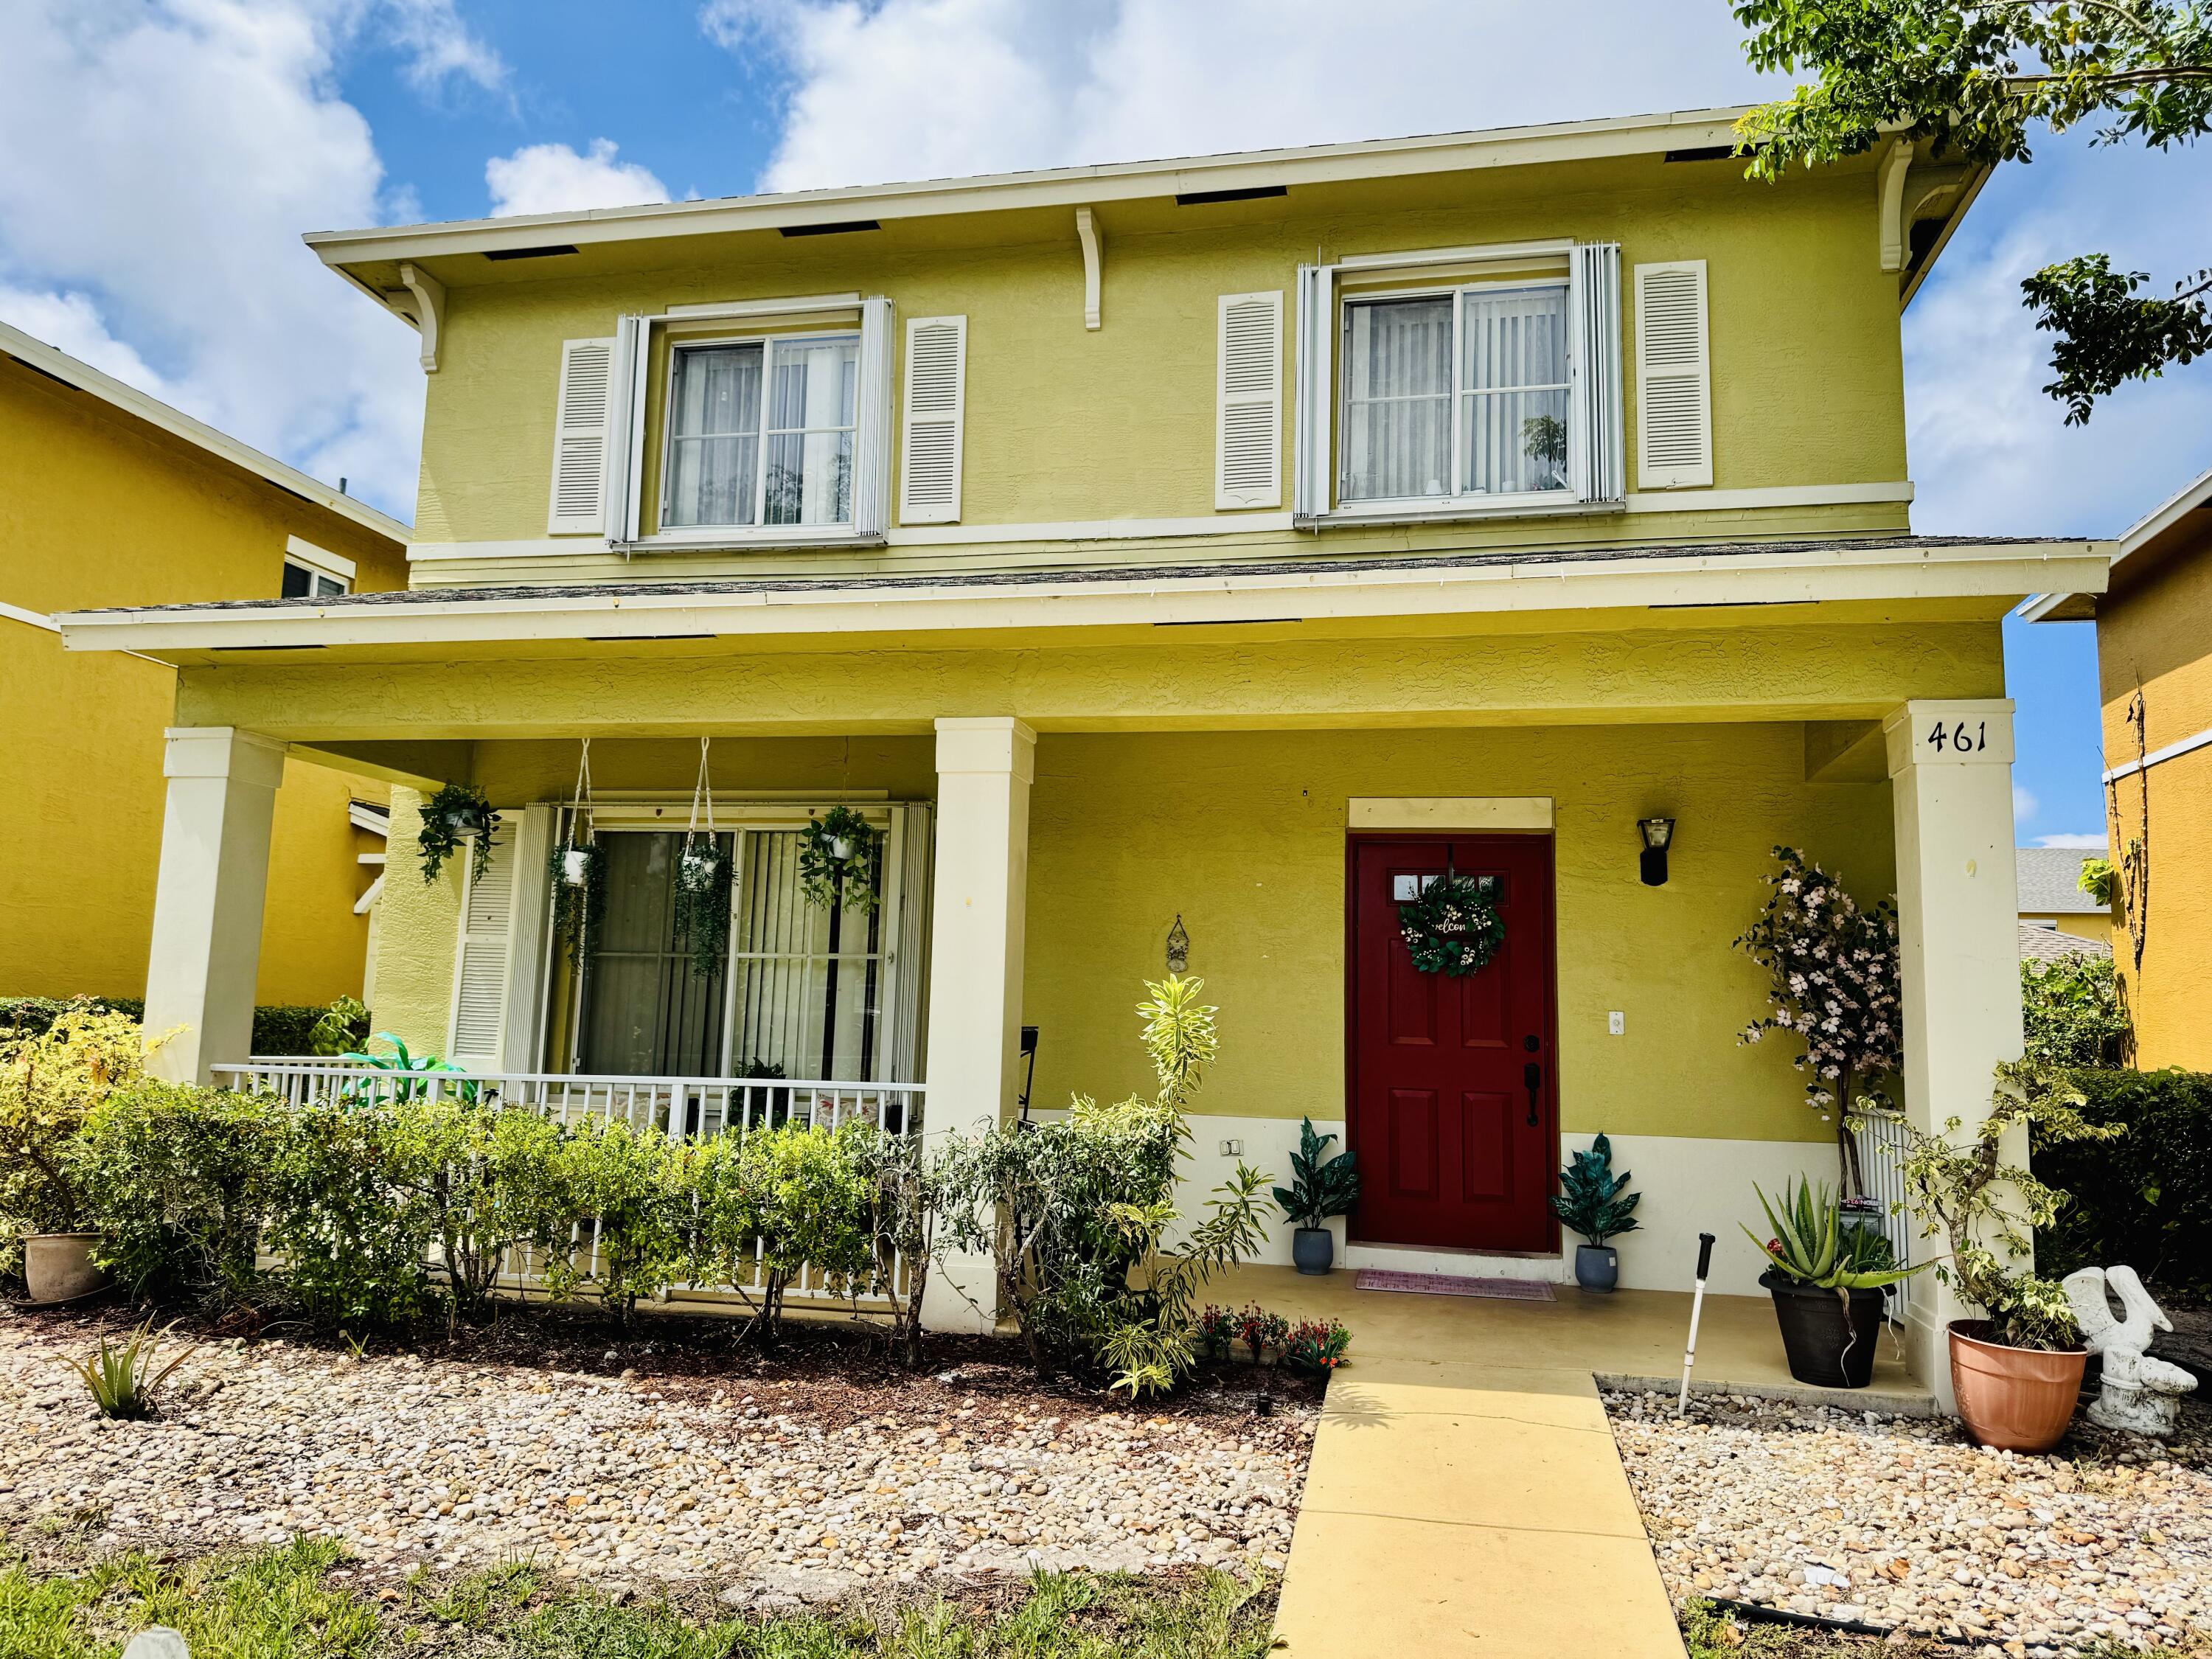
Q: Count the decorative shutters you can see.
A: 5